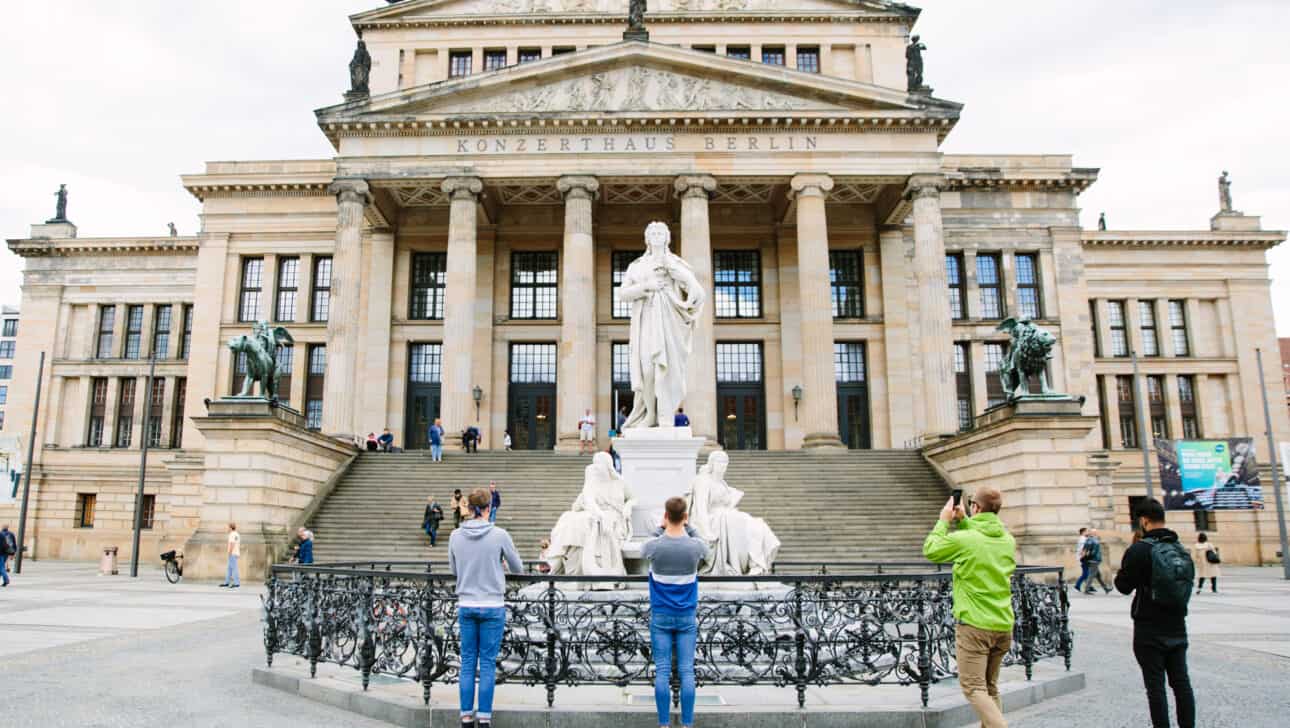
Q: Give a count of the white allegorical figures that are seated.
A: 2